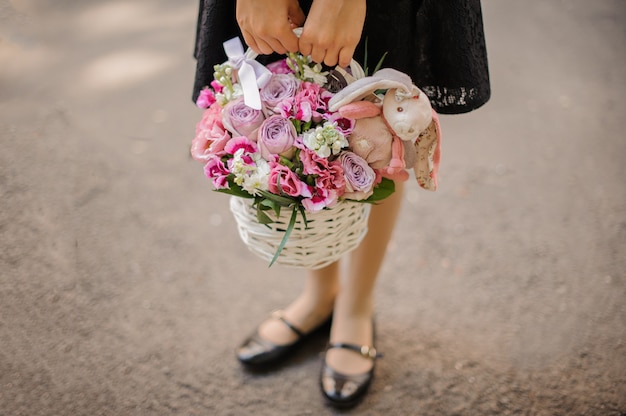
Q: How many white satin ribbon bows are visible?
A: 1